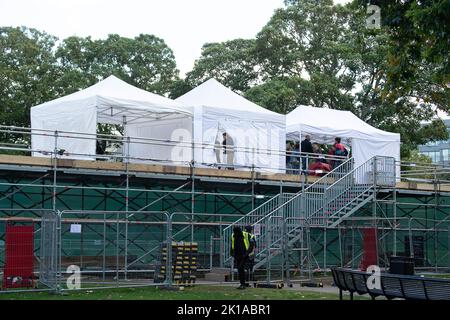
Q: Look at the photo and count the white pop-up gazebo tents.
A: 3